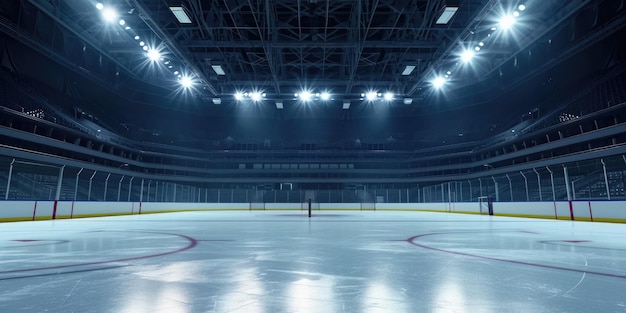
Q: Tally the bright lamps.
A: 12